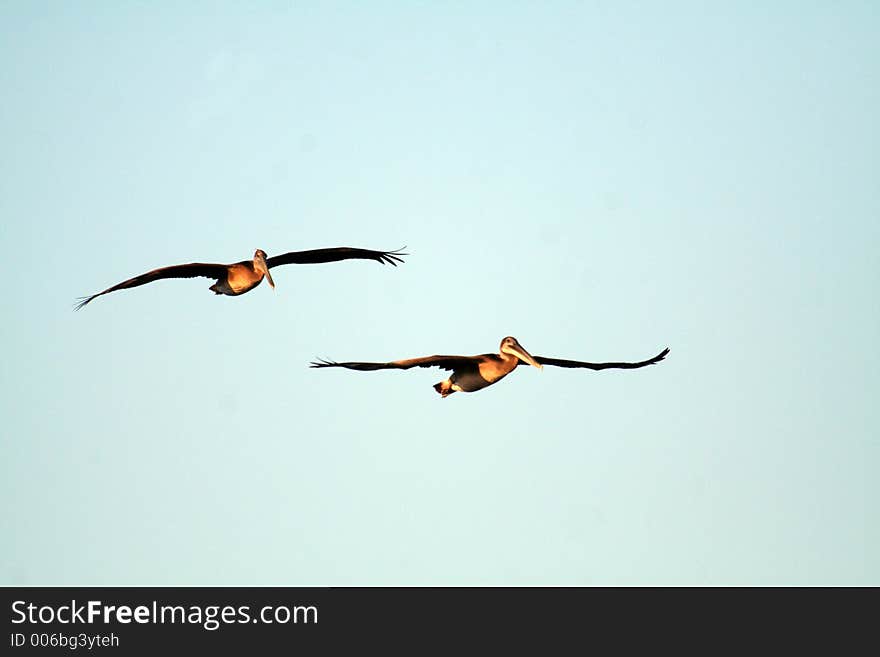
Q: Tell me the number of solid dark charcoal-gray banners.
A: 1